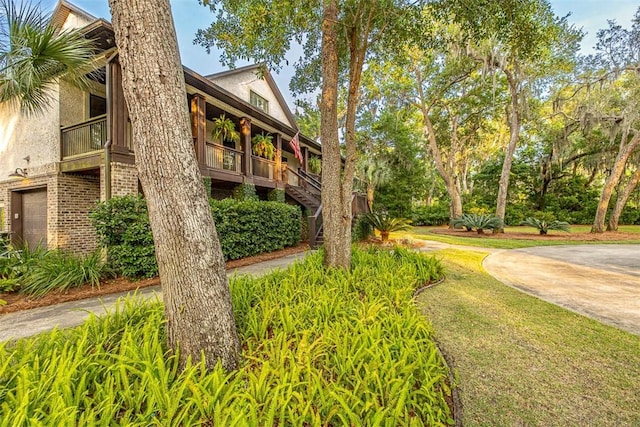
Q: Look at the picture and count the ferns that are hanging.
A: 3